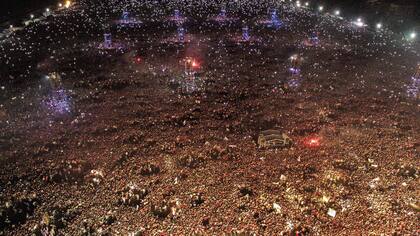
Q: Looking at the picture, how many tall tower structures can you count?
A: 12